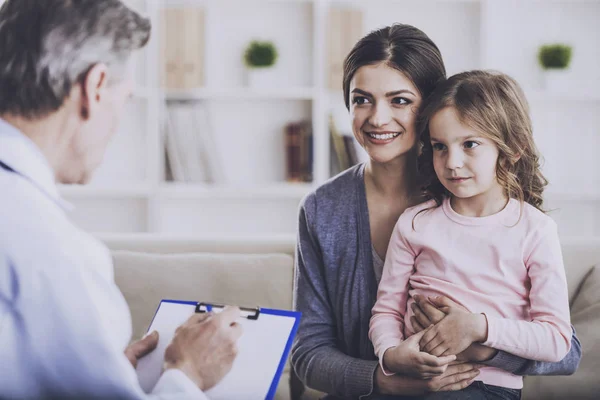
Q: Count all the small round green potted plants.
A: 2